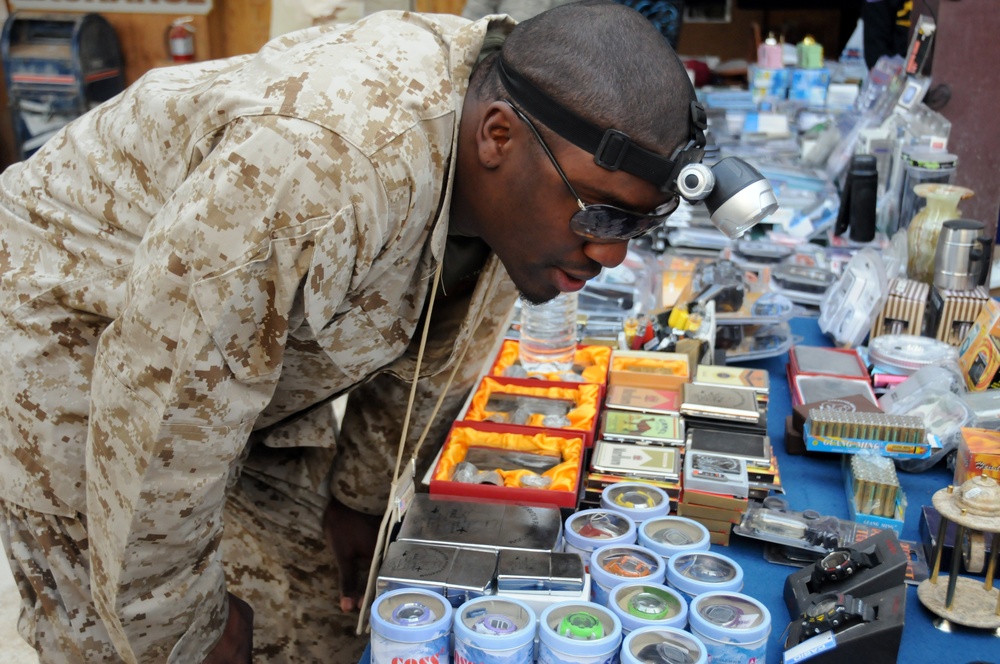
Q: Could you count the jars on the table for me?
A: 11